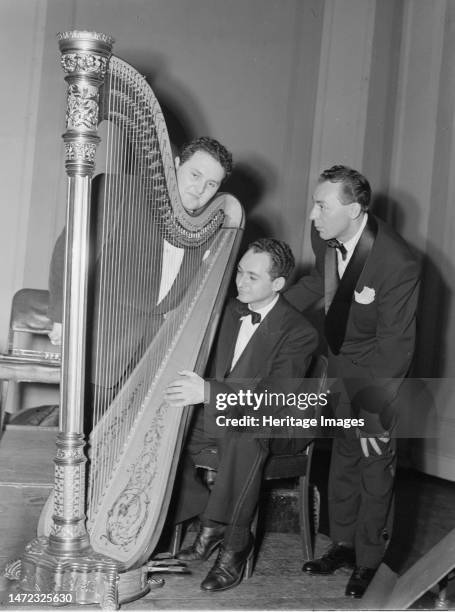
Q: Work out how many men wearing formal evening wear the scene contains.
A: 3